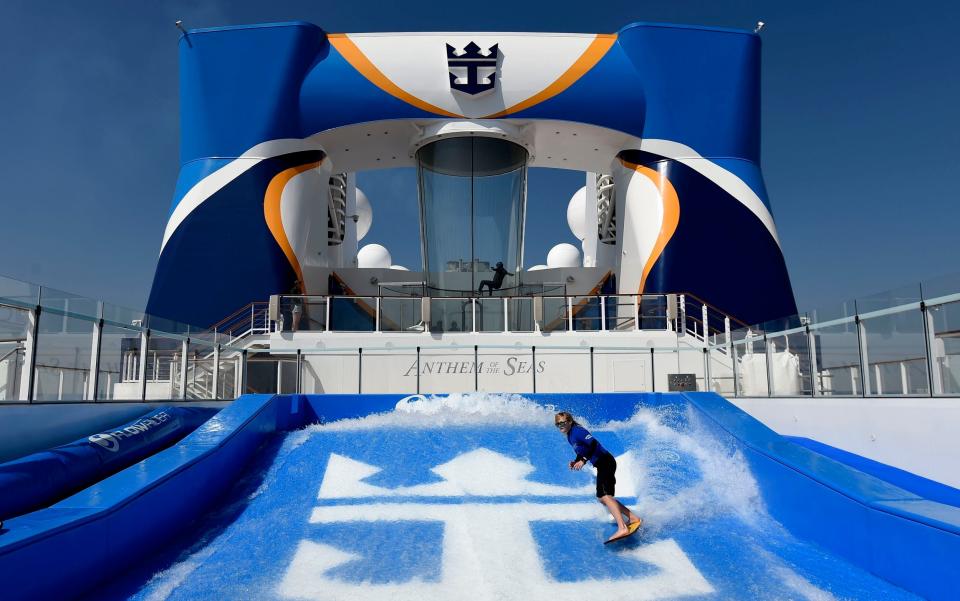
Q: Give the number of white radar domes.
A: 6